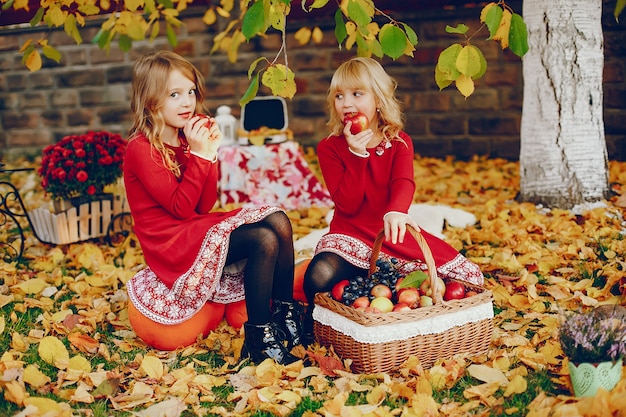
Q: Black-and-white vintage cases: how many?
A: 1